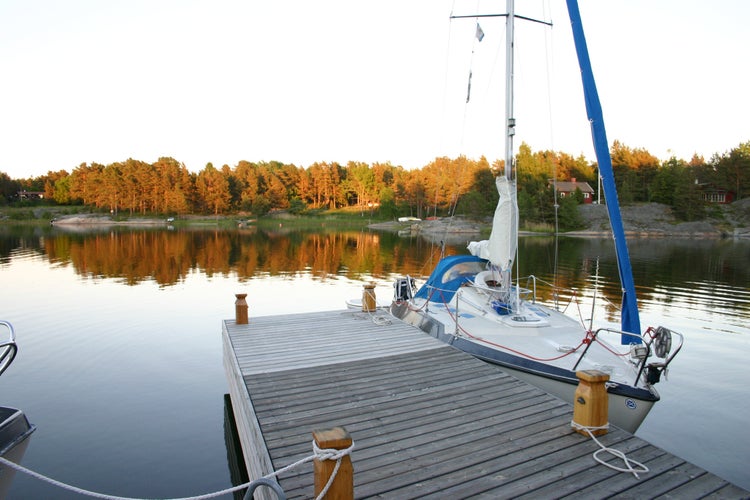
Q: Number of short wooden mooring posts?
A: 4